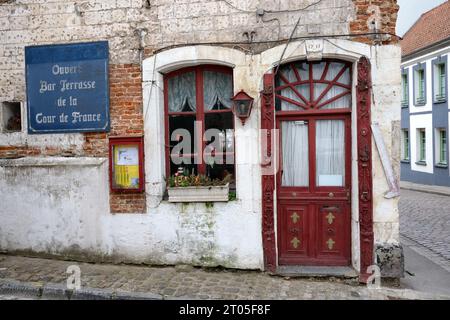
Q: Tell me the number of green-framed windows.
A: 6